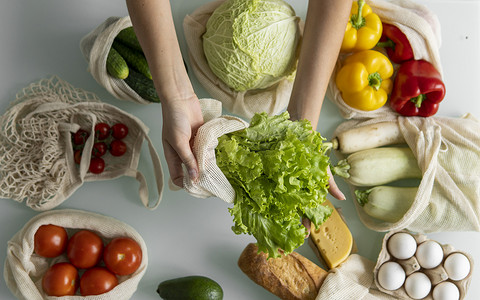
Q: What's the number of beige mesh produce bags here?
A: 8